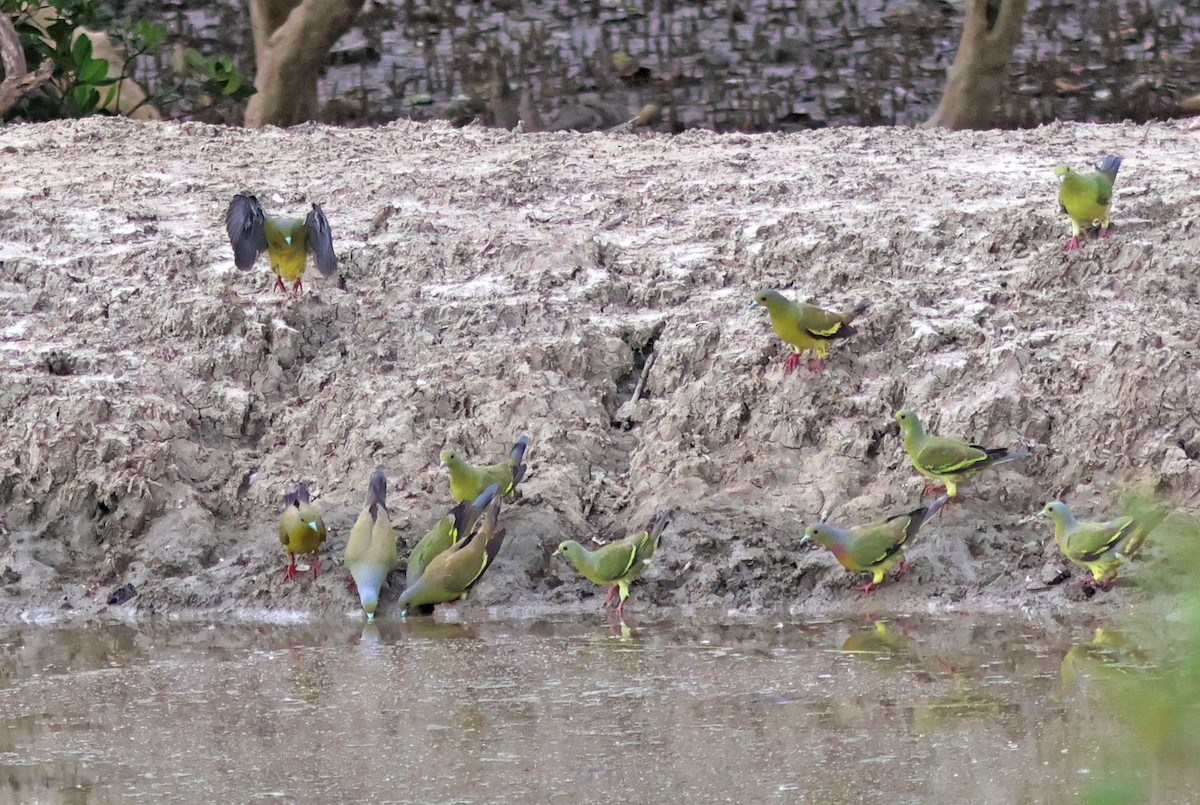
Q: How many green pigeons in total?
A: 12